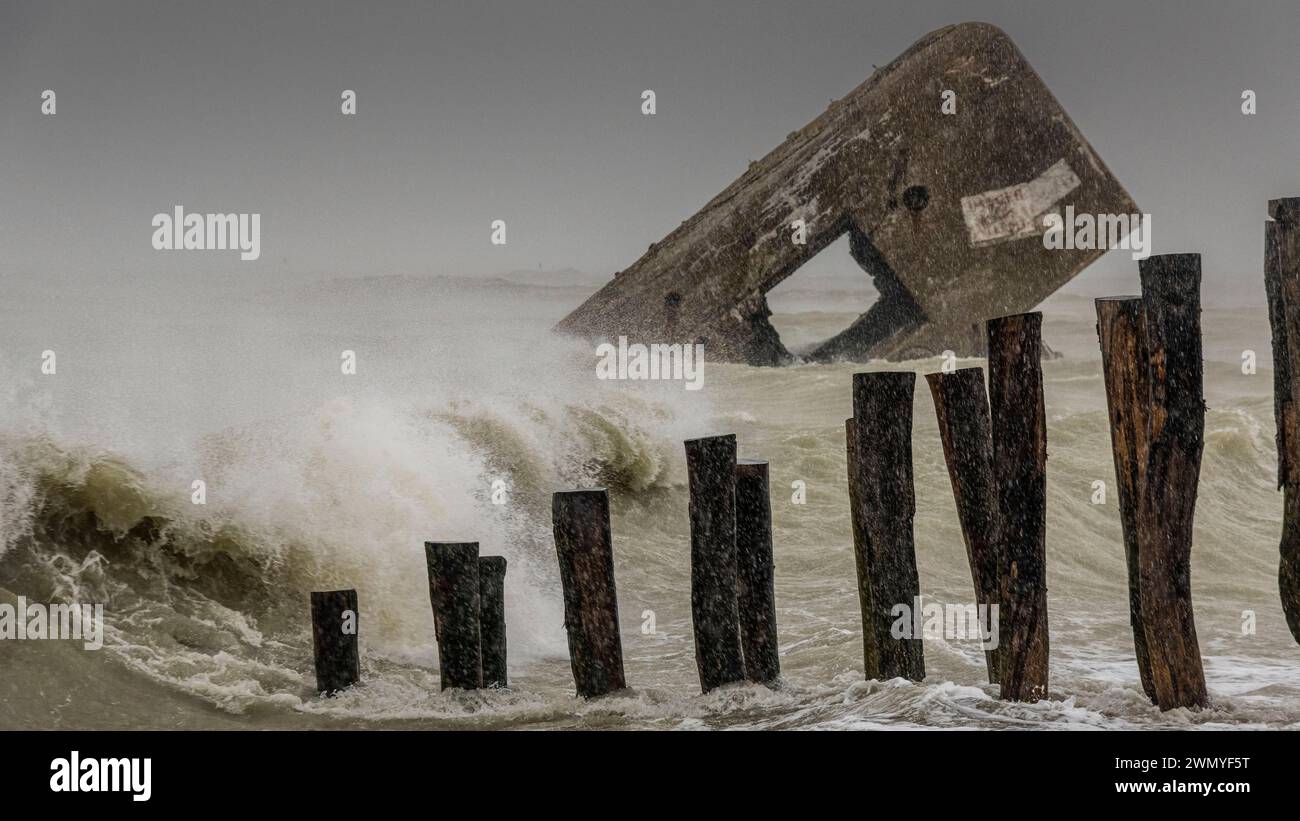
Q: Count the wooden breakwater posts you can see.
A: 13